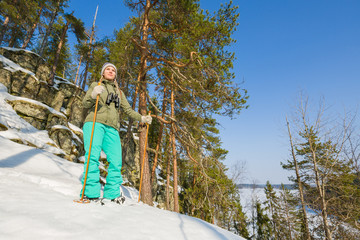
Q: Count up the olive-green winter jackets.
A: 1